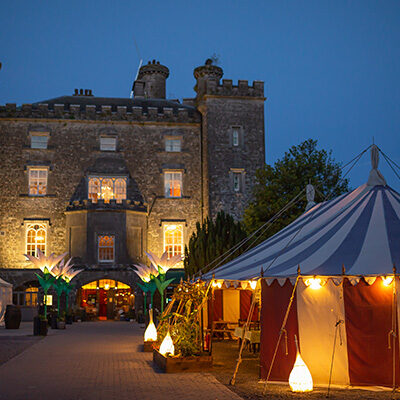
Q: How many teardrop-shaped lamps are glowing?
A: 3